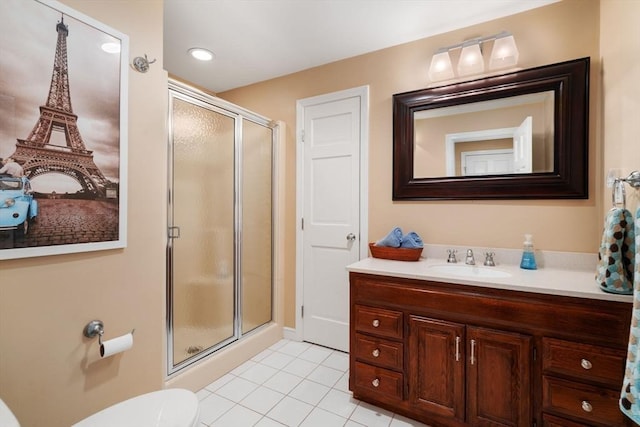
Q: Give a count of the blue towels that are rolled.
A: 2